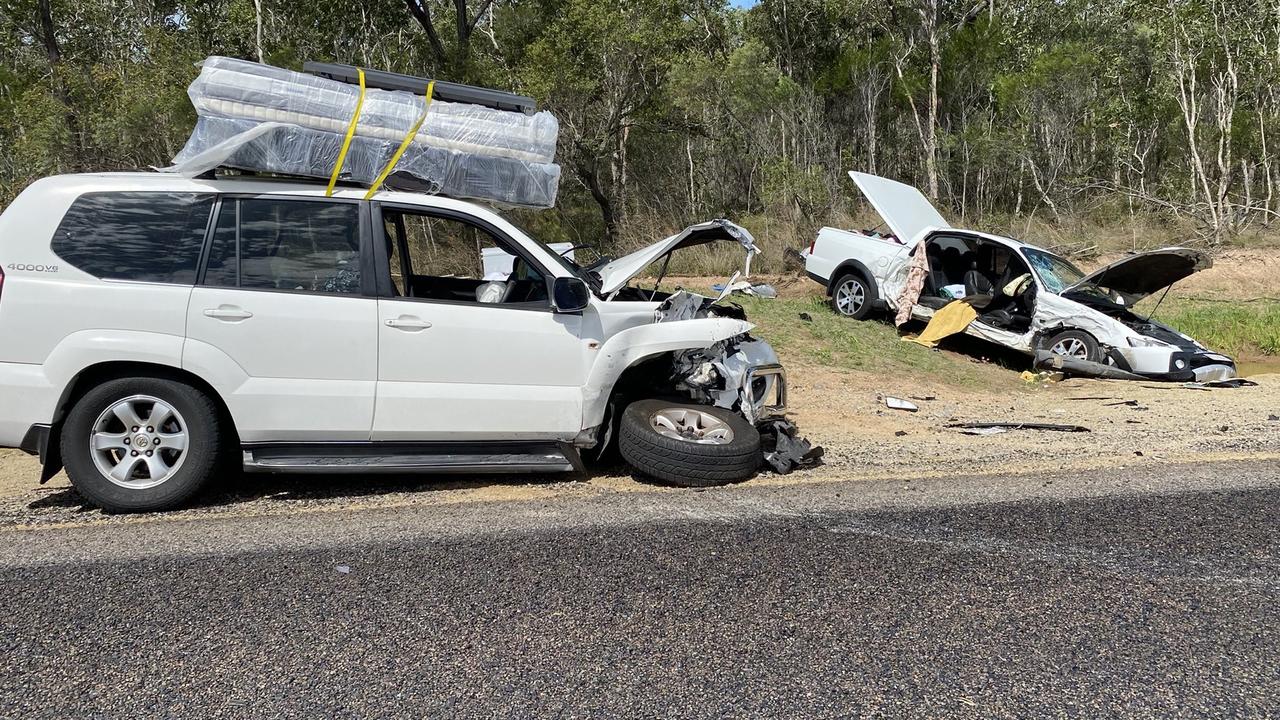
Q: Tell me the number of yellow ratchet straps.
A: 2